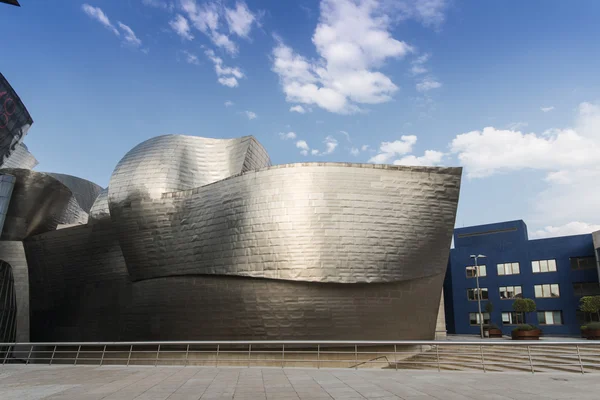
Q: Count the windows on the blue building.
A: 12